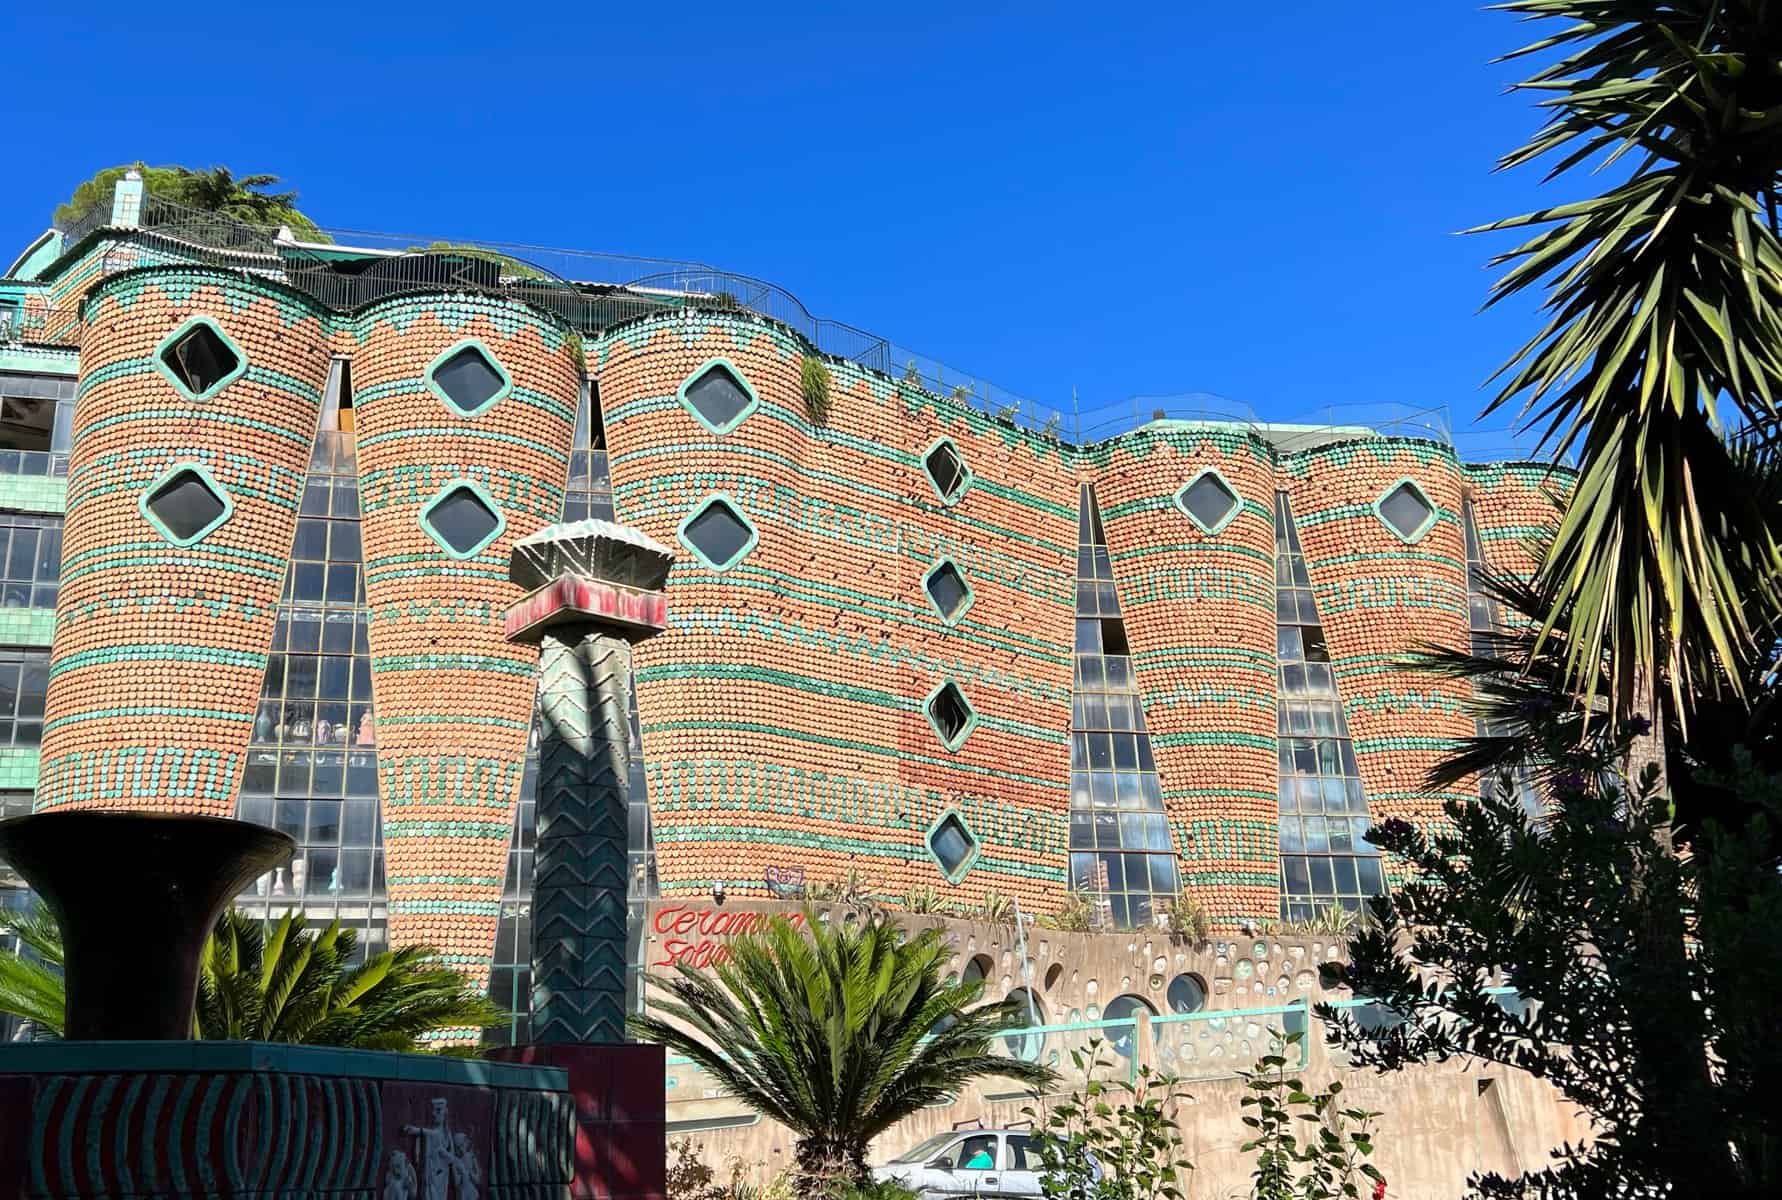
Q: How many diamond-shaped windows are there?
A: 12